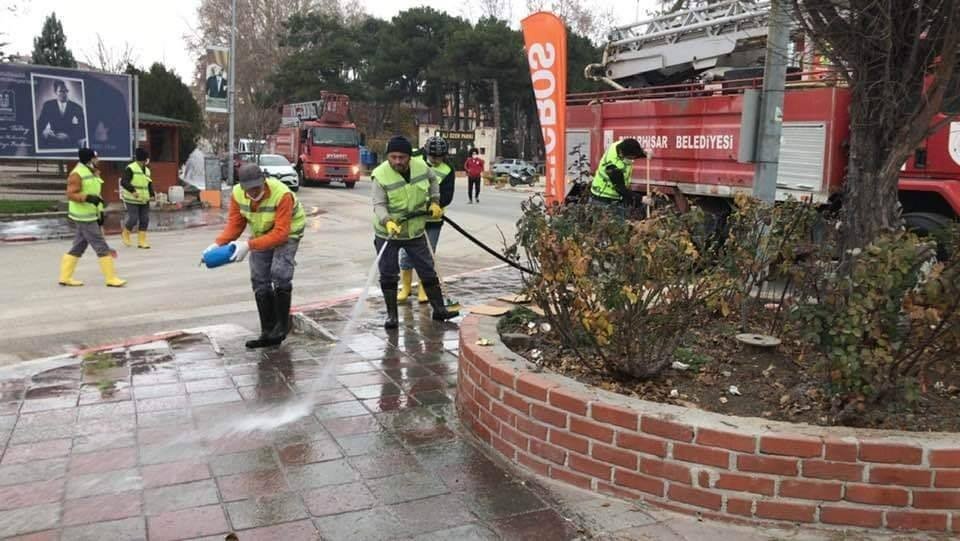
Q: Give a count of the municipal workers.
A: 6